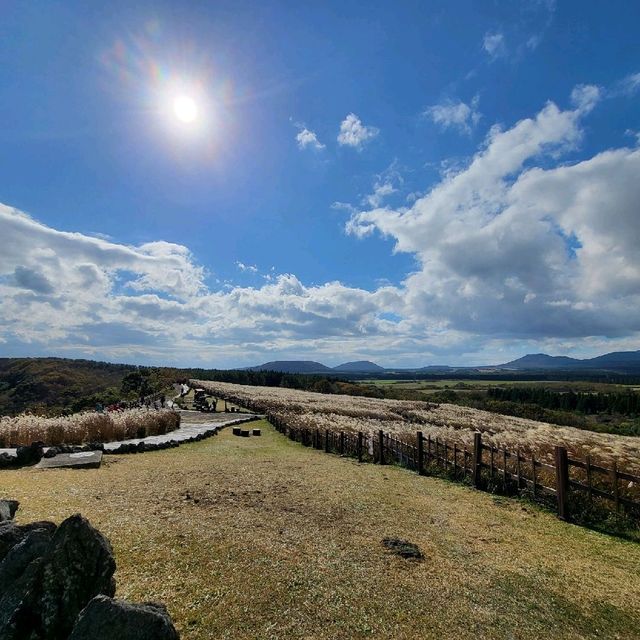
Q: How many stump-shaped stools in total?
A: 3